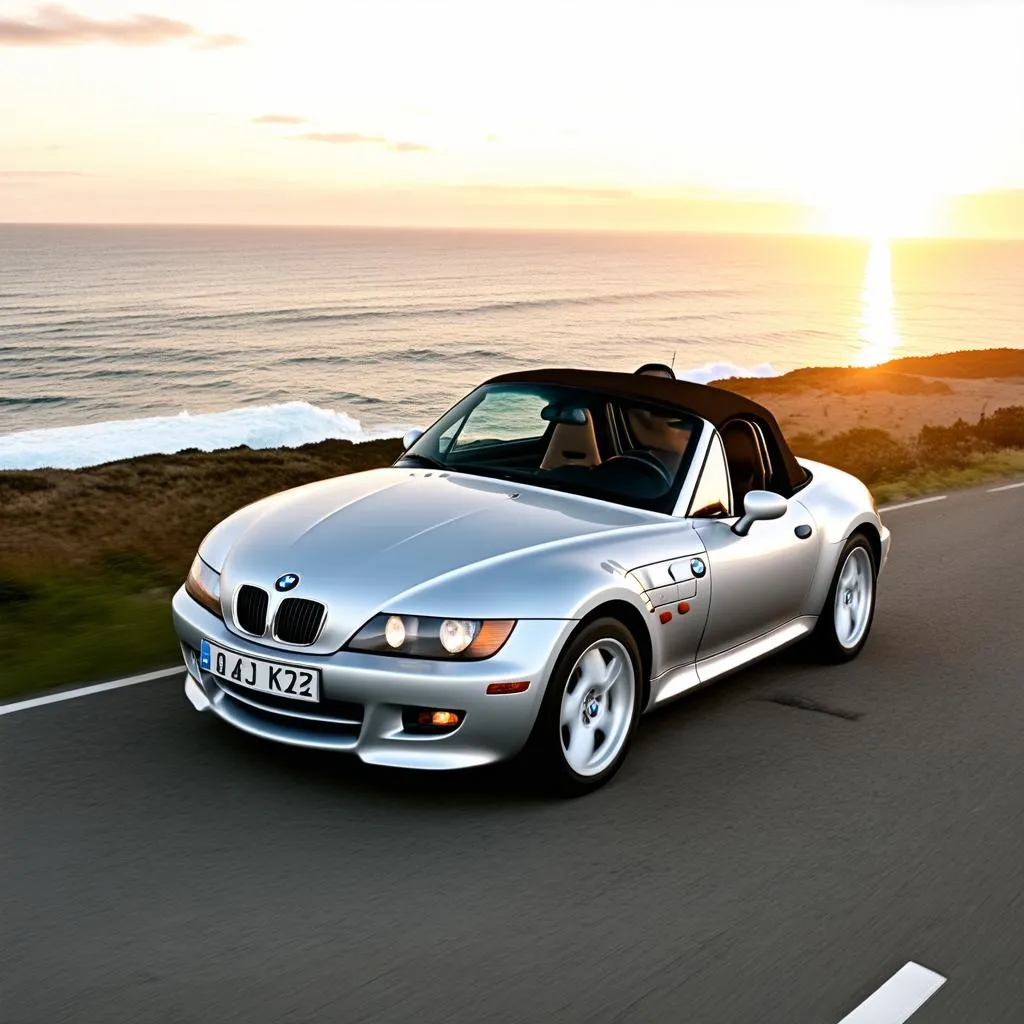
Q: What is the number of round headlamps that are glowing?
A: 2